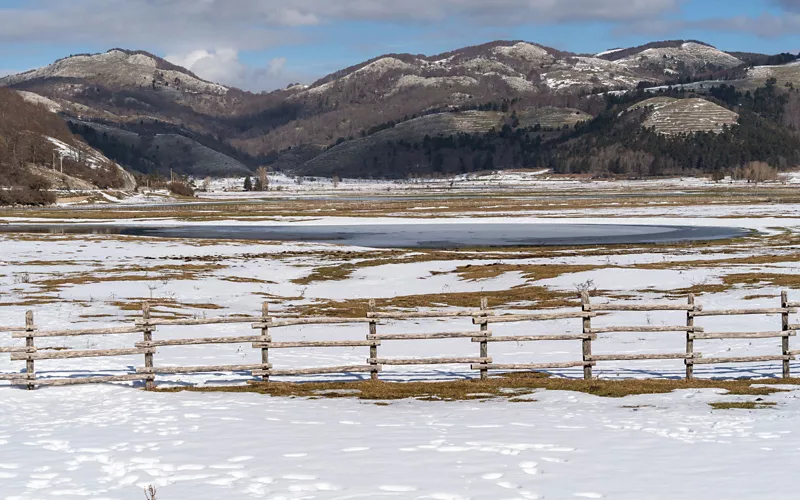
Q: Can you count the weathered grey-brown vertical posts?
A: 8